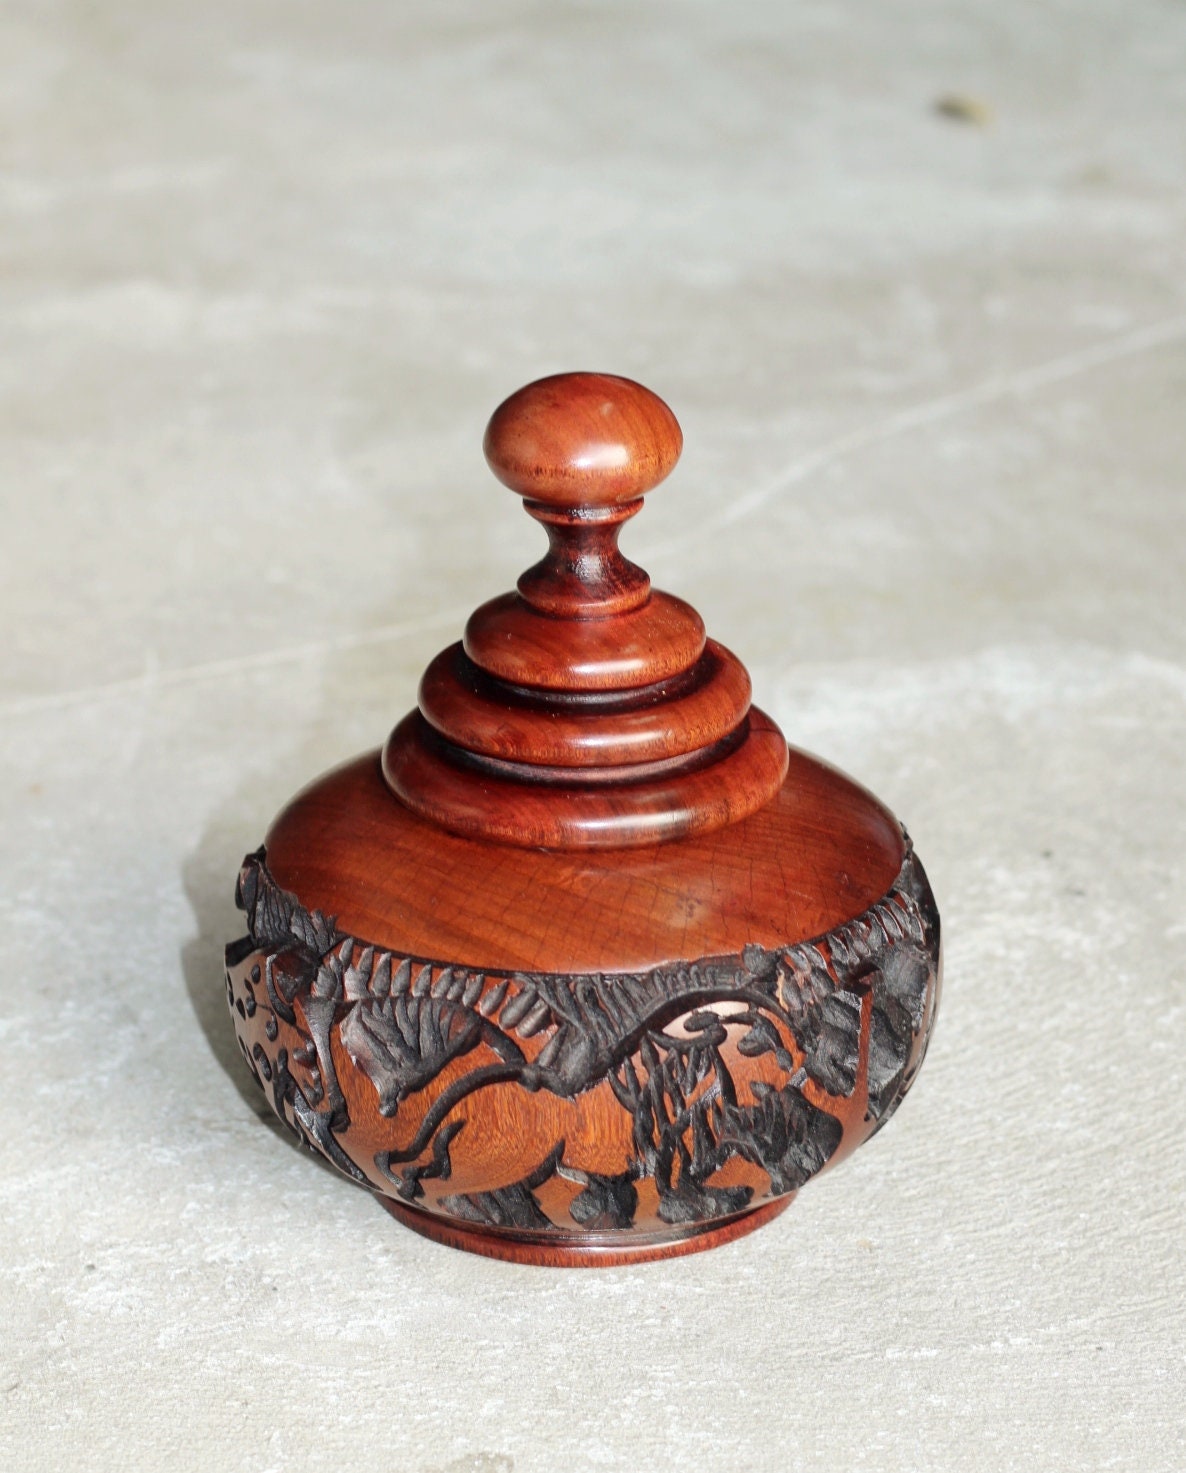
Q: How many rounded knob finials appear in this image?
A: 1